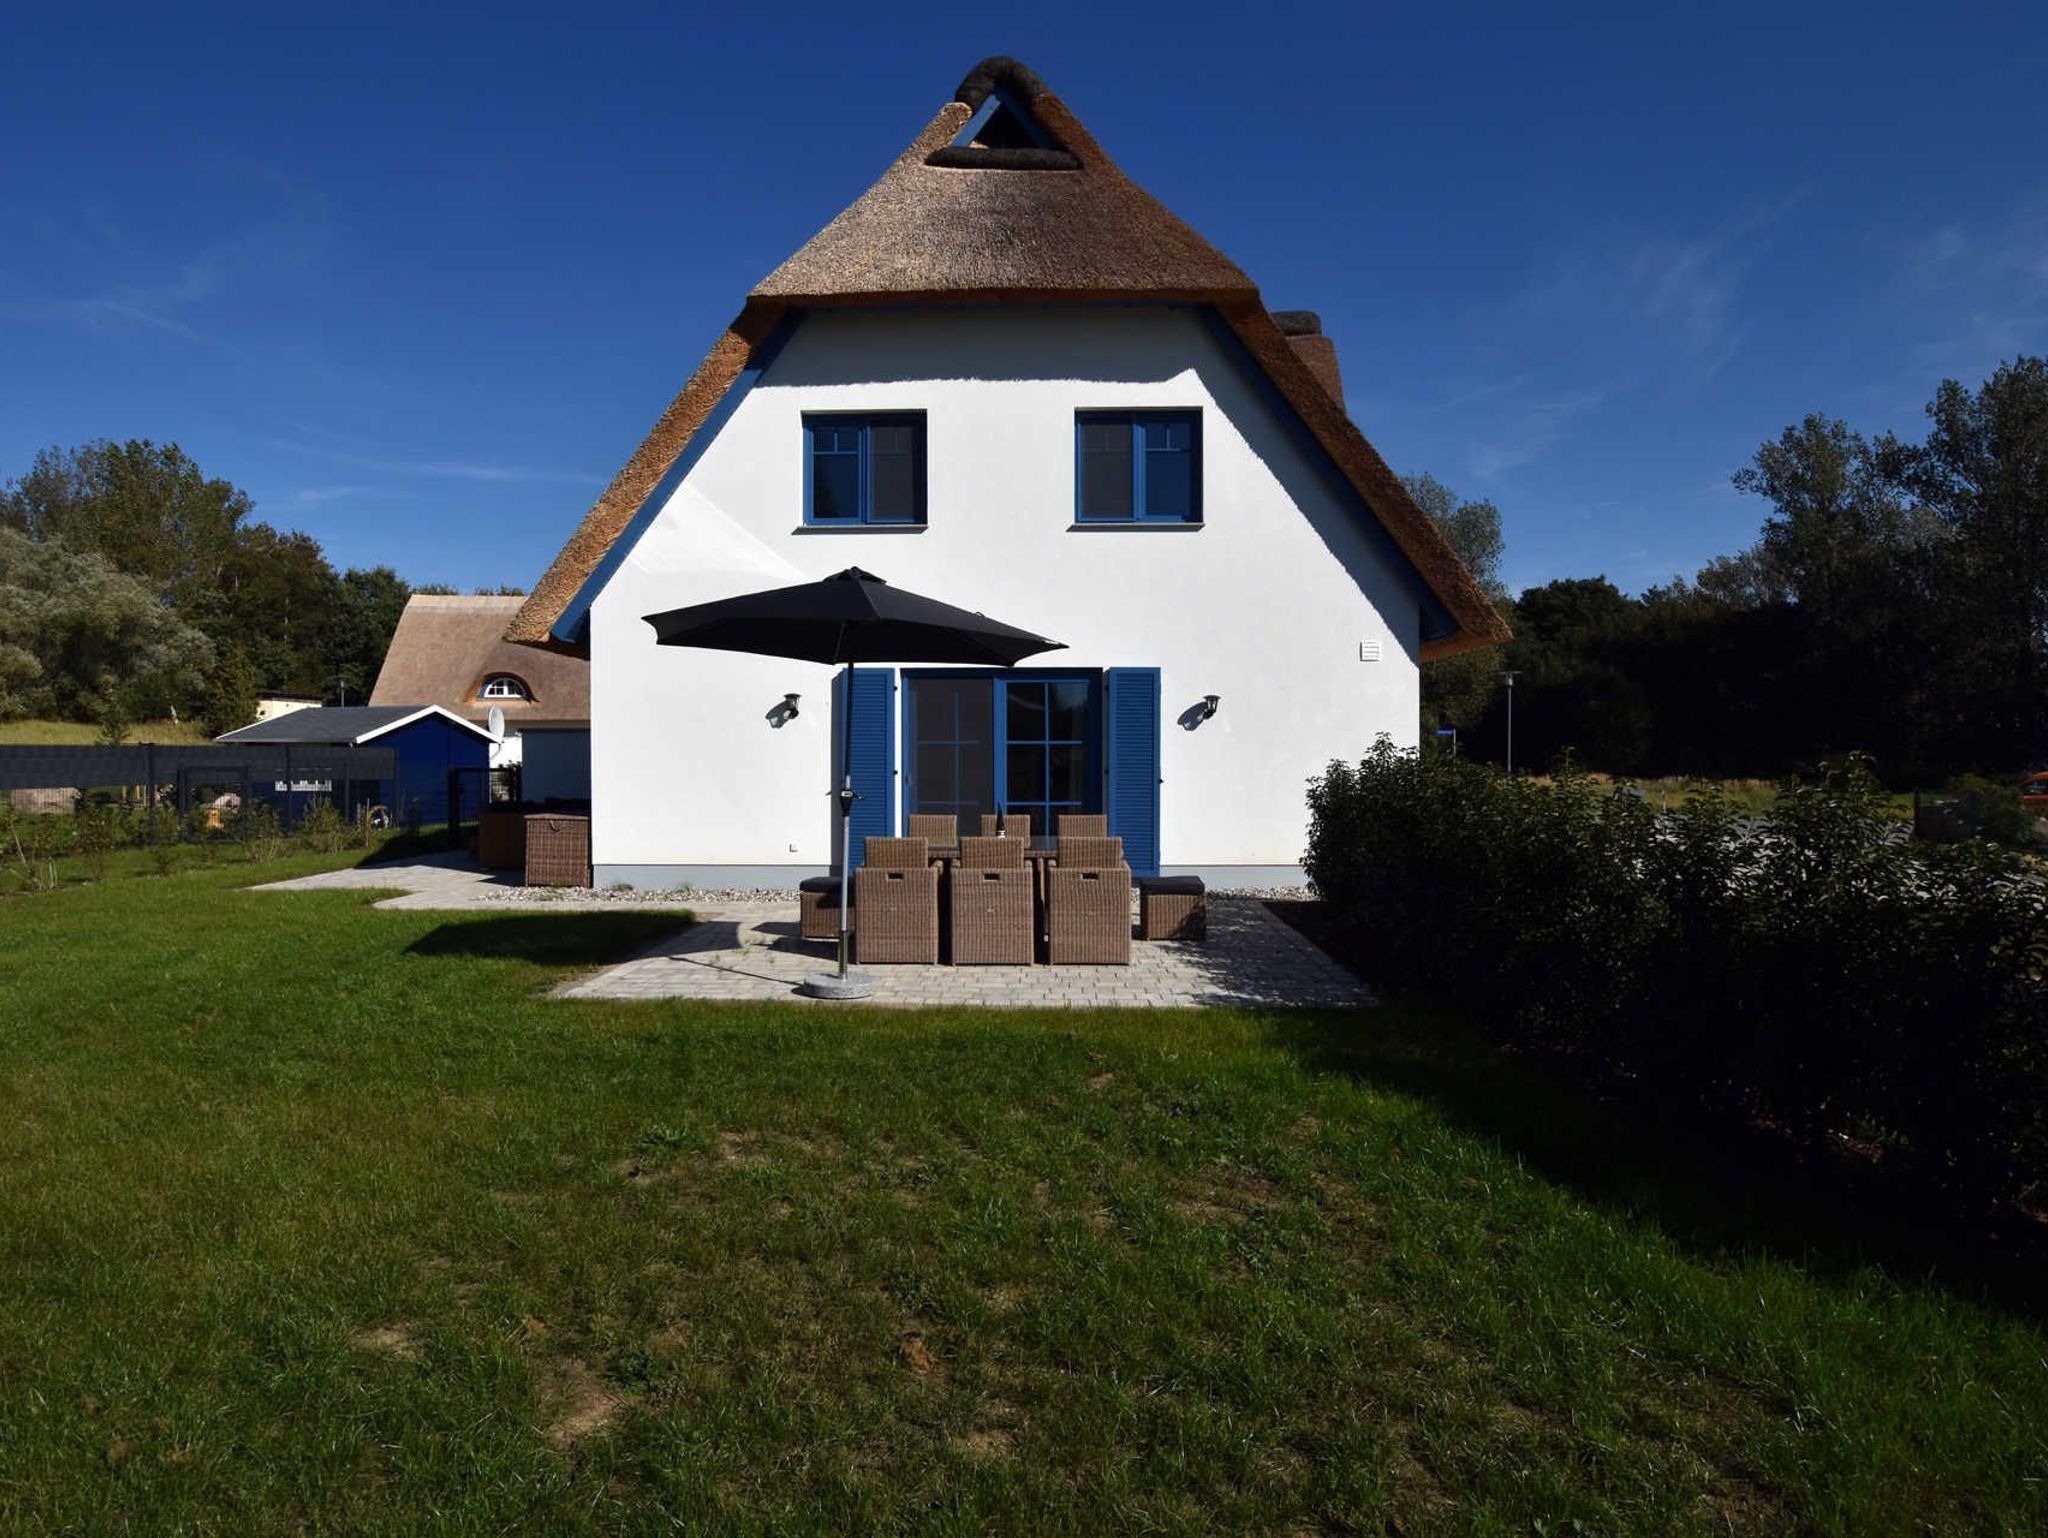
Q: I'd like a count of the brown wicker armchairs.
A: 6